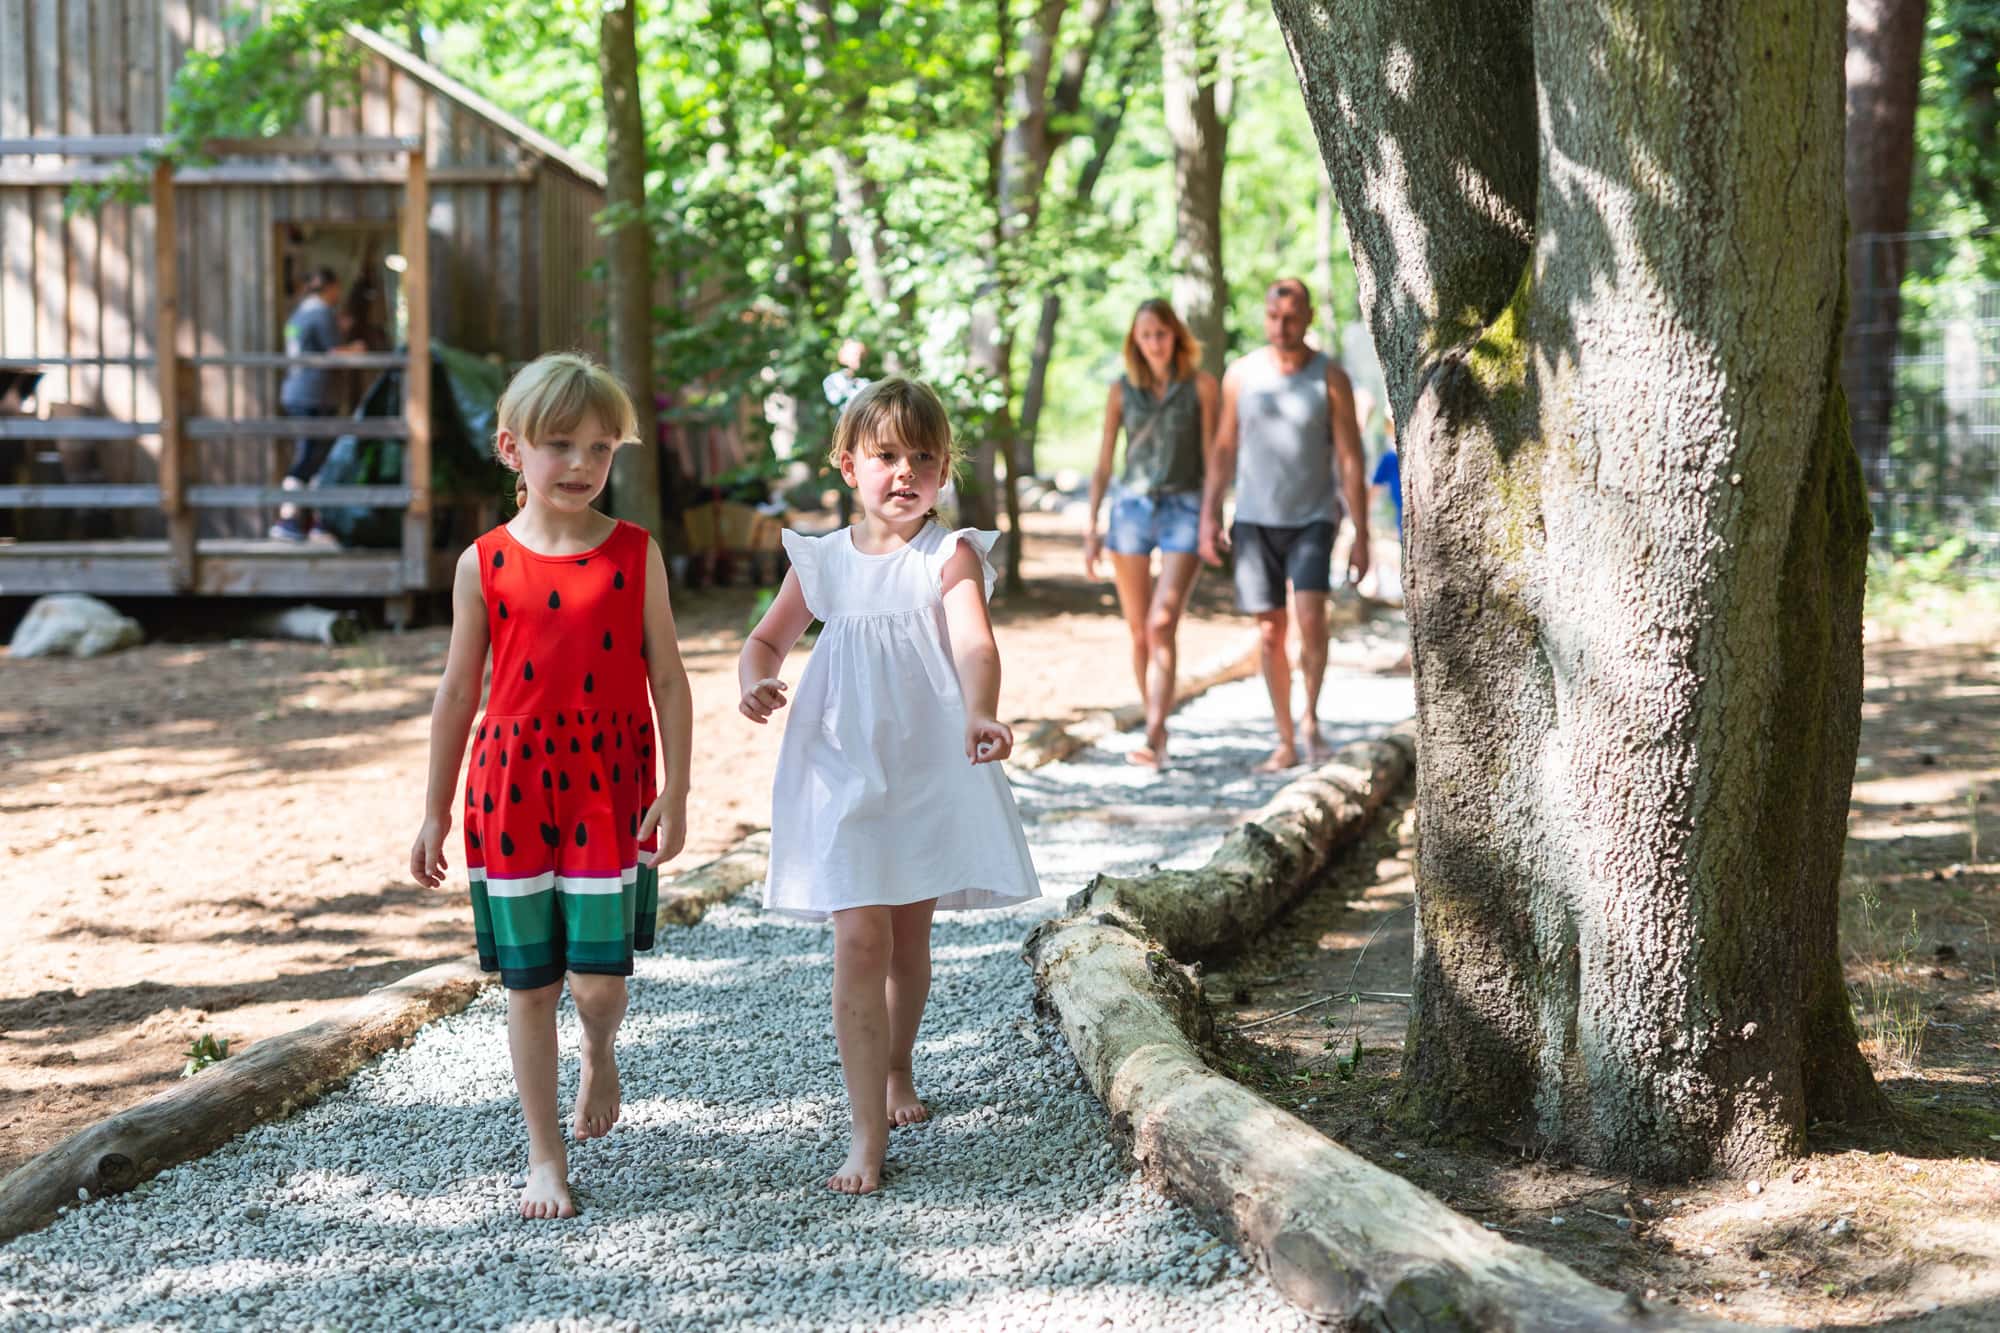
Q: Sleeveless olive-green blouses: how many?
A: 1